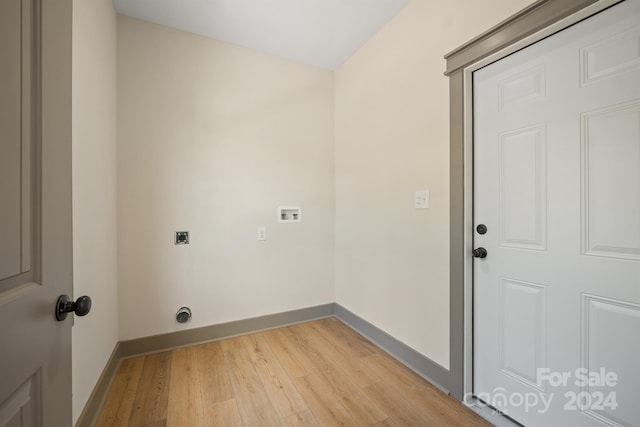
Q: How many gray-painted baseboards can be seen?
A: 3